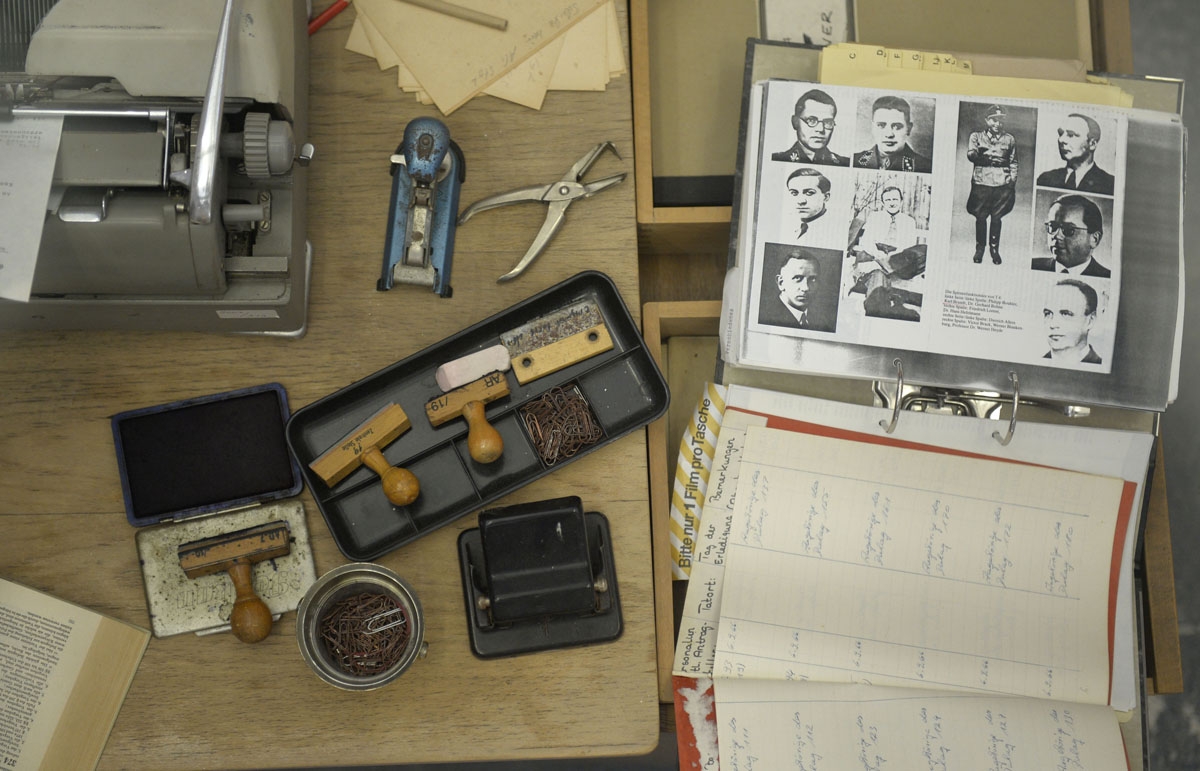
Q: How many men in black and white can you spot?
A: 9